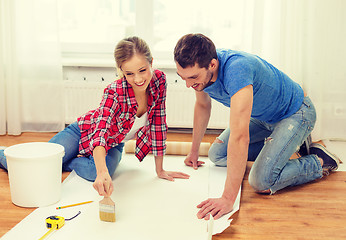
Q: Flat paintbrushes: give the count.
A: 1